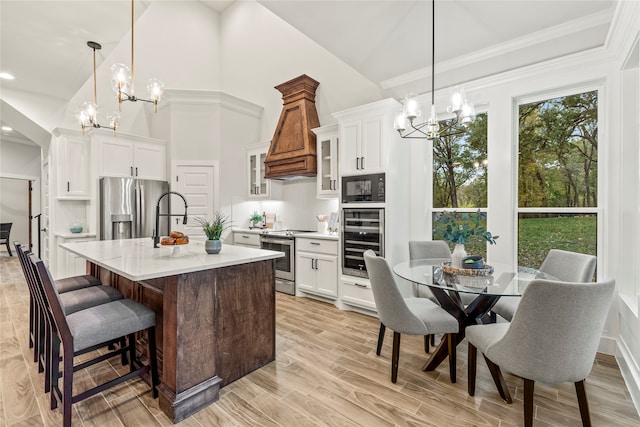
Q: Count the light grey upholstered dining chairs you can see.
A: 4